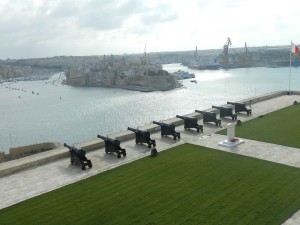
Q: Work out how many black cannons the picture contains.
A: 8